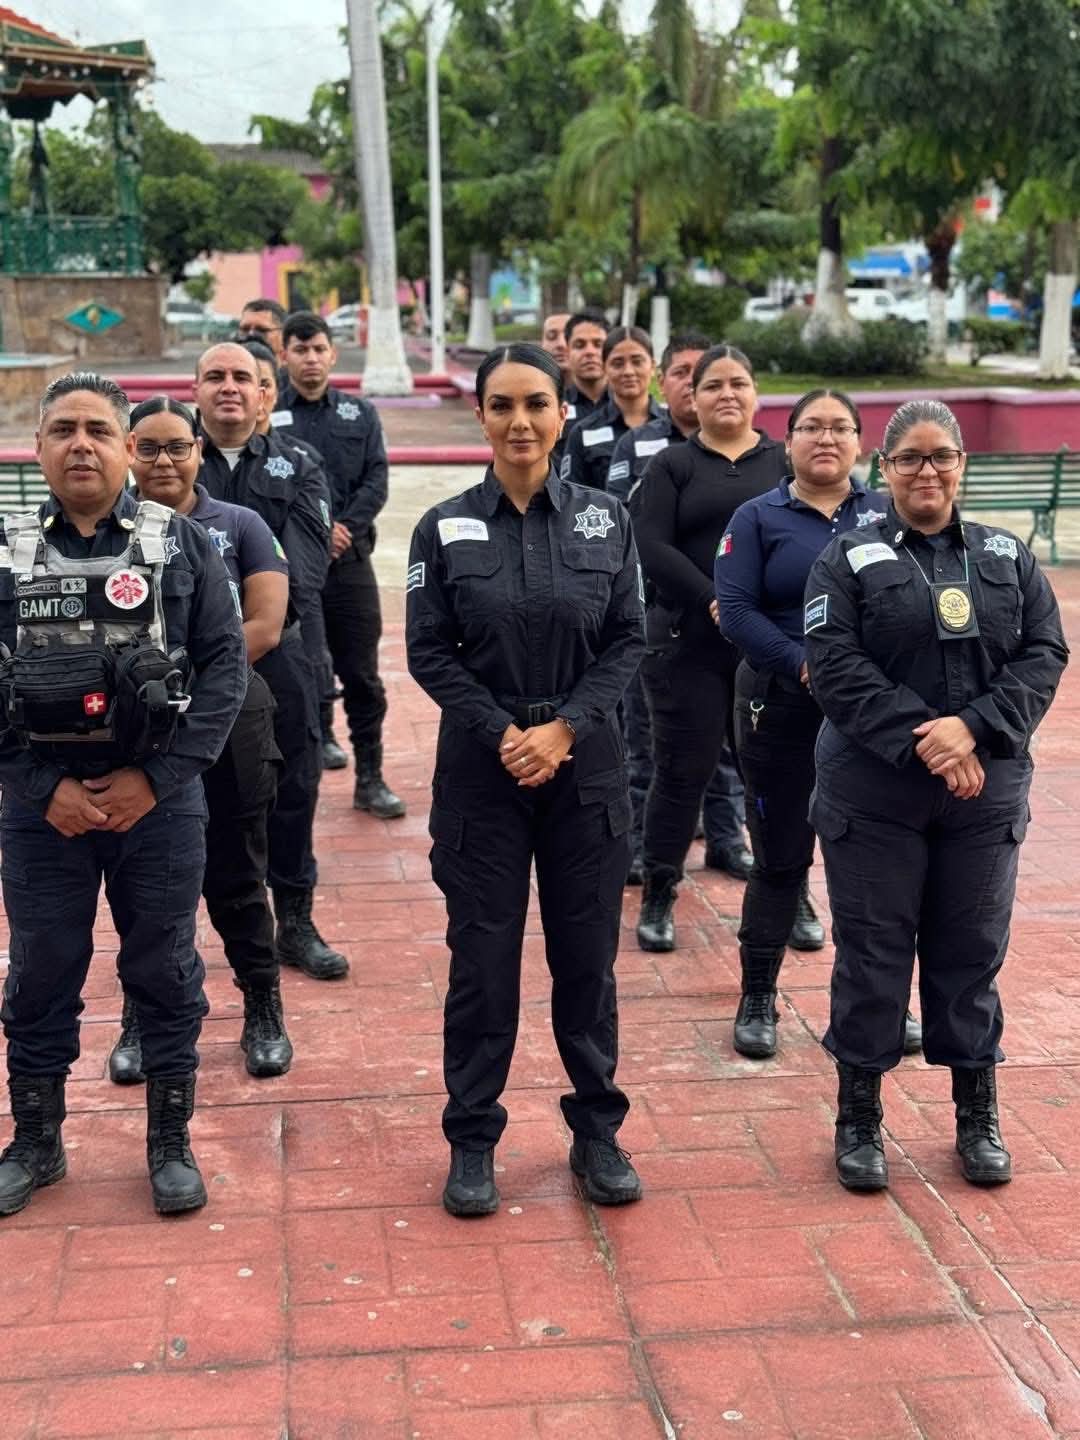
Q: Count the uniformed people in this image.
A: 14